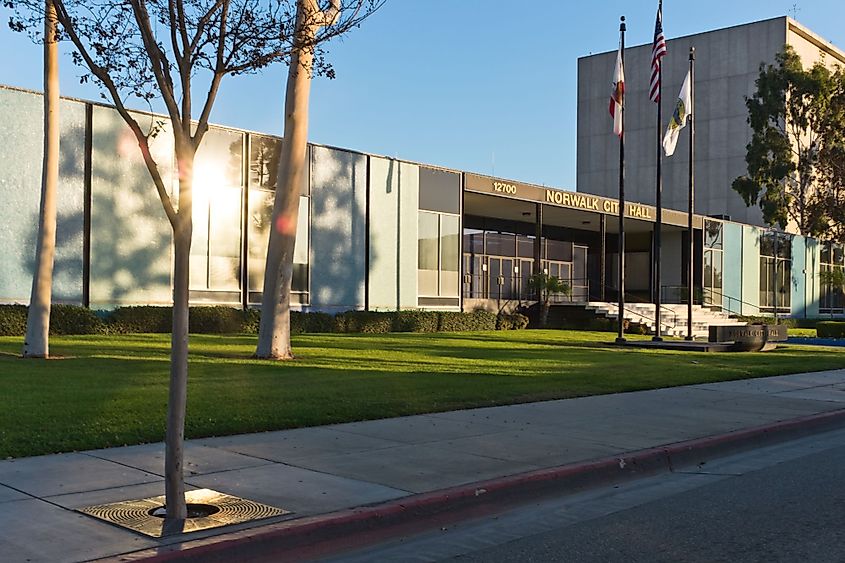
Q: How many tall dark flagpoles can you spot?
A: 3